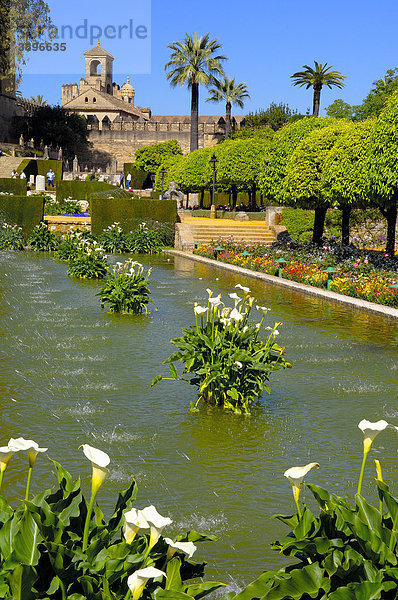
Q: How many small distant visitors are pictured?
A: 5